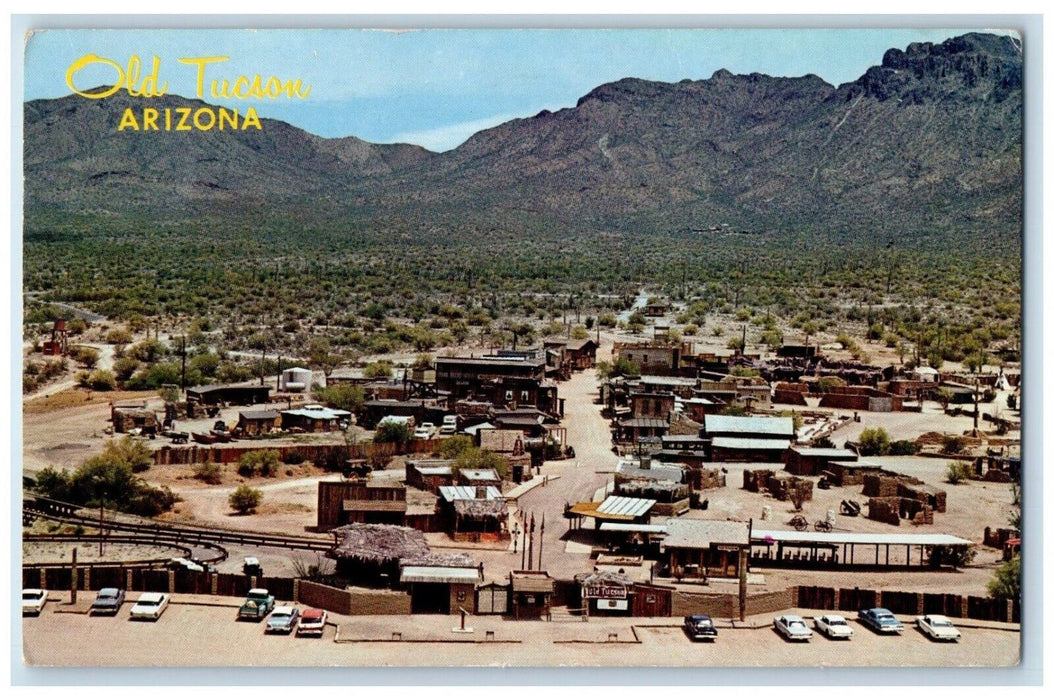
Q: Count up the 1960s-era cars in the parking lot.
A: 11